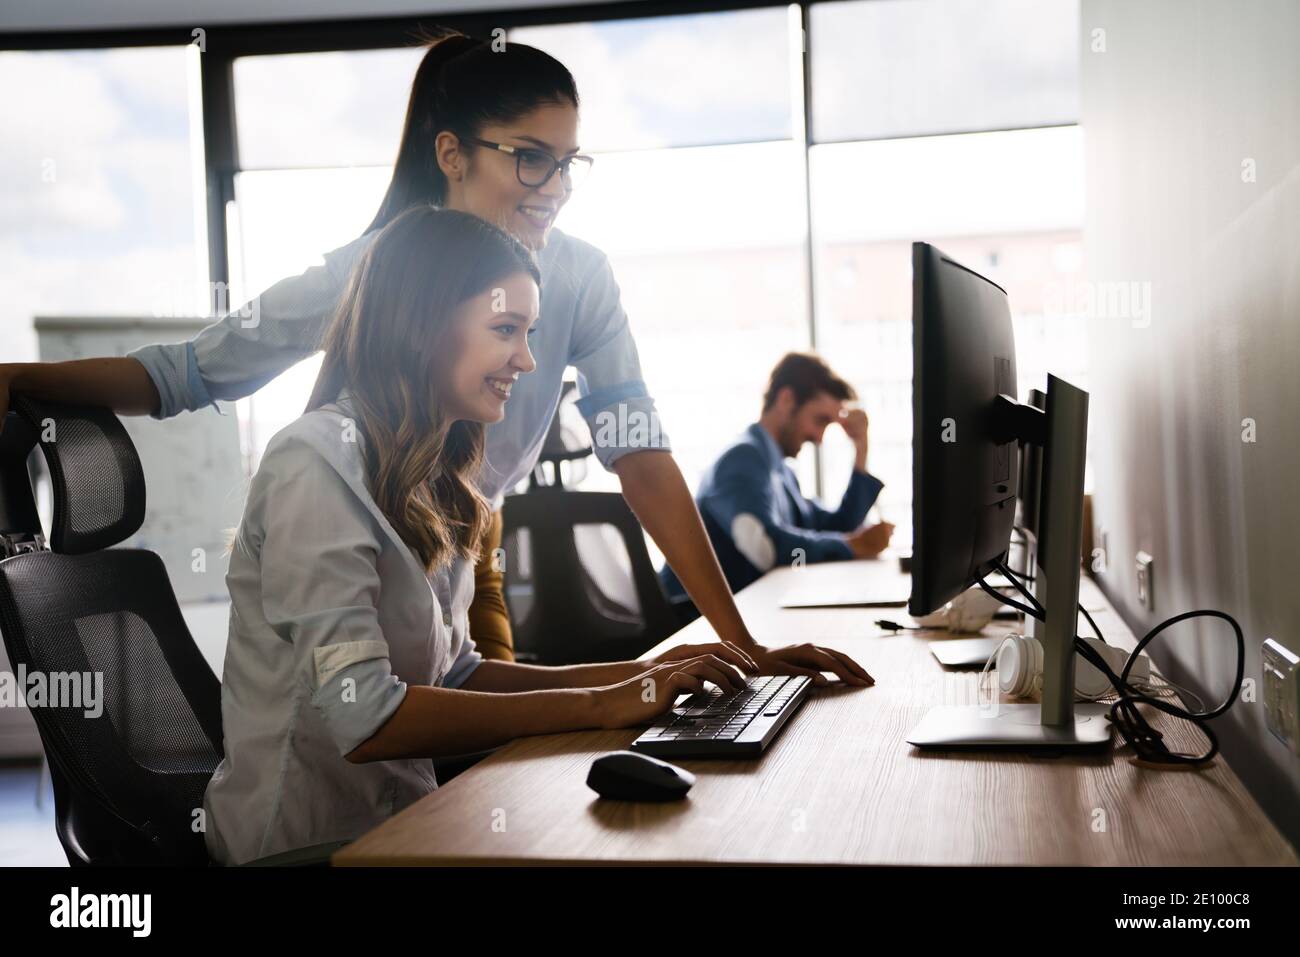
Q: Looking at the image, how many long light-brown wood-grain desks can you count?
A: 1